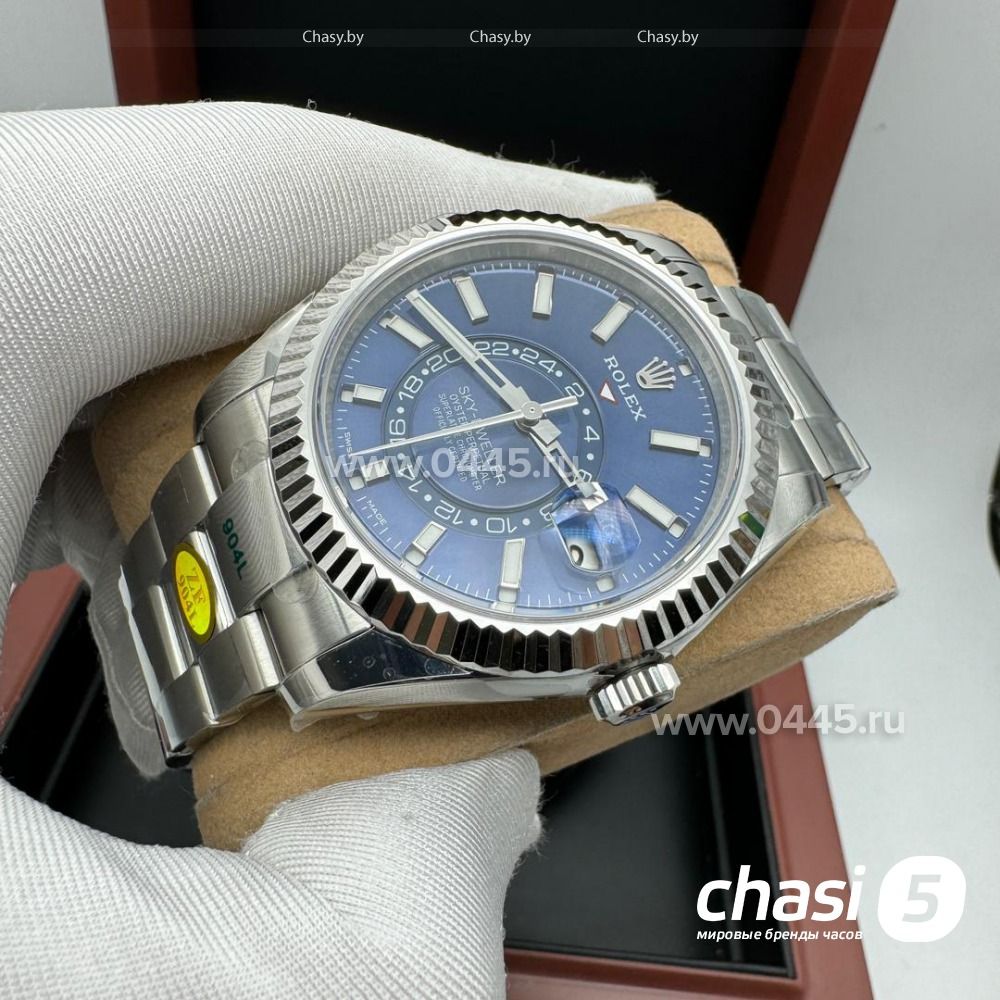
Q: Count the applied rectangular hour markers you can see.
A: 10